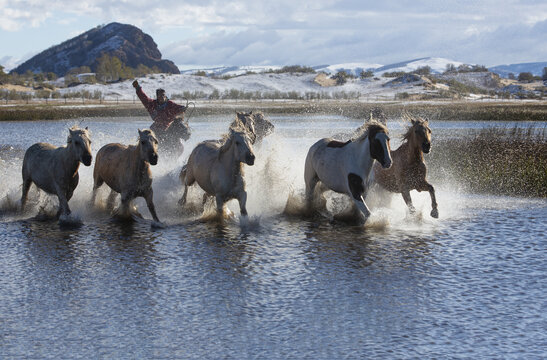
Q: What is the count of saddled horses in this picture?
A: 1